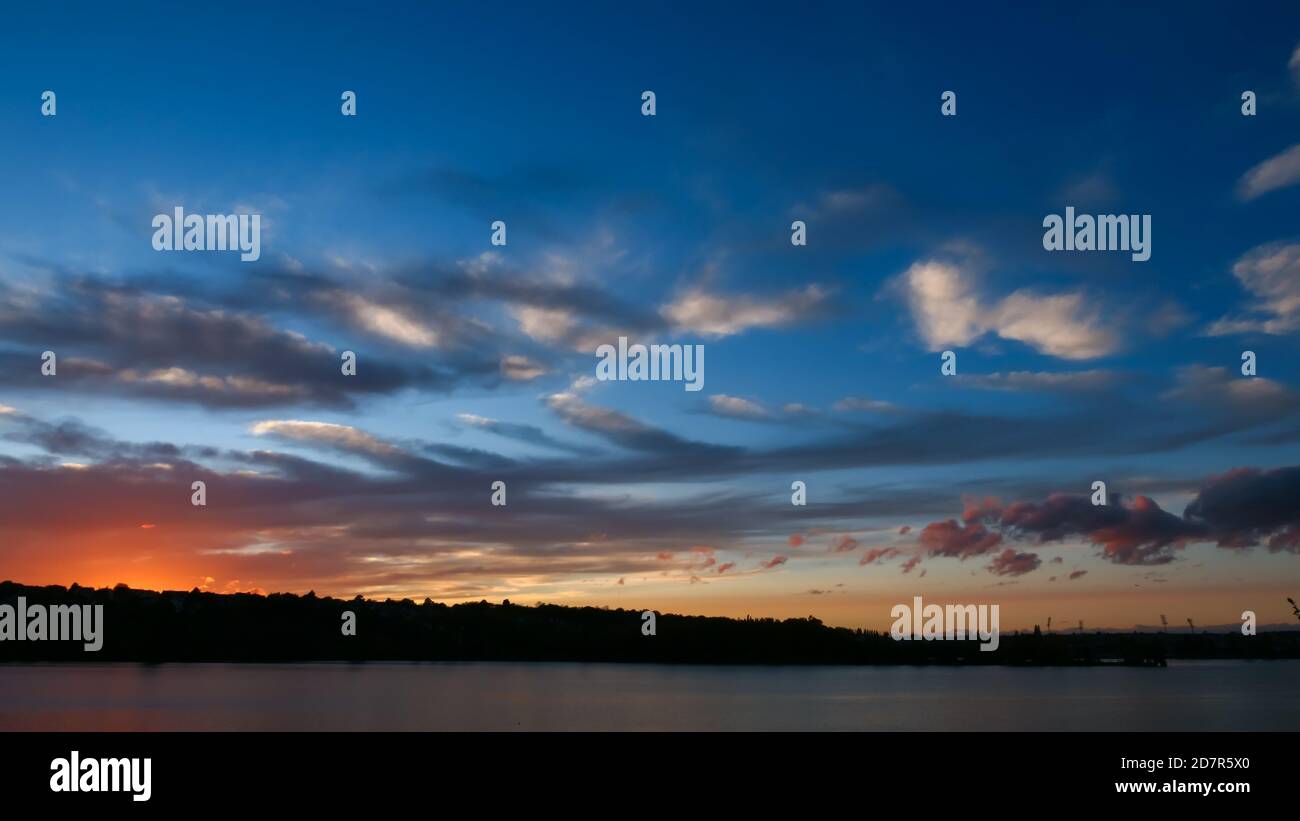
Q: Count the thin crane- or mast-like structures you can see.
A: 4